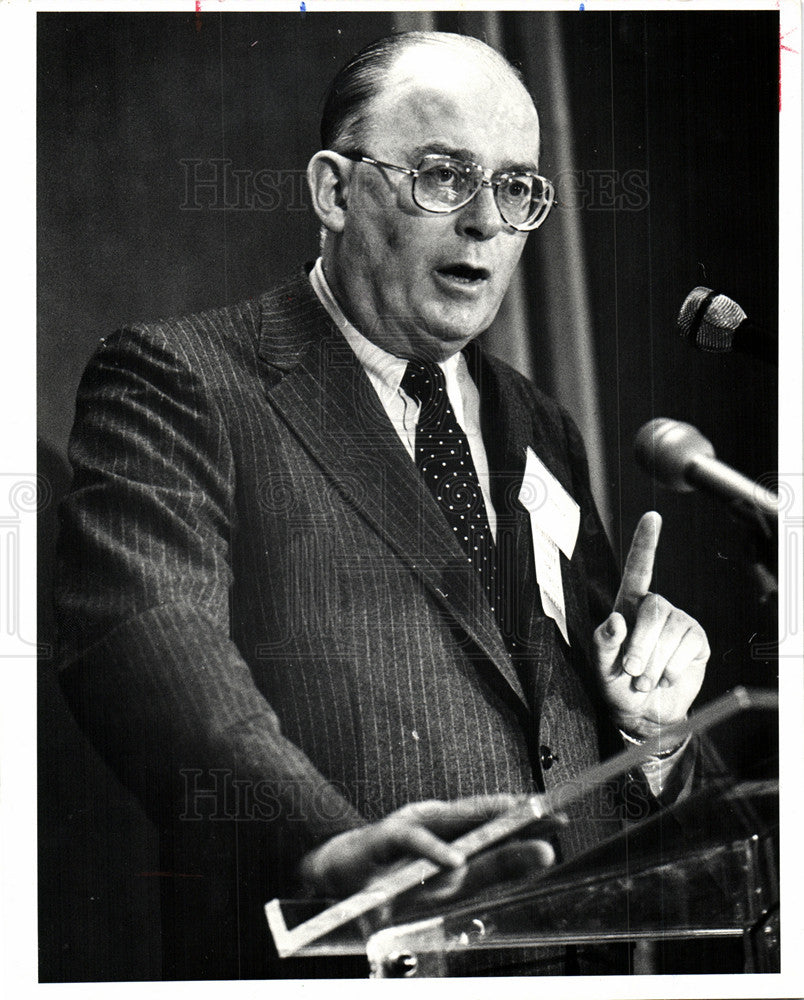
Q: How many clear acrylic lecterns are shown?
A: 1